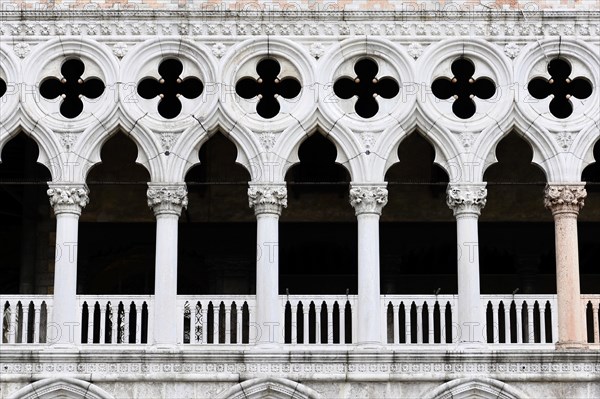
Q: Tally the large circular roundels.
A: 6